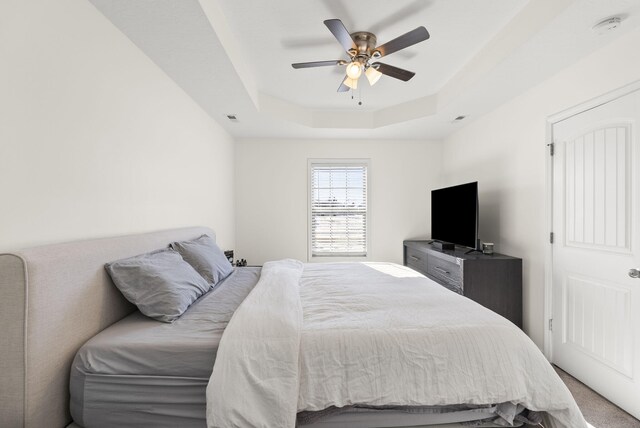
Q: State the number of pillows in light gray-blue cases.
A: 2